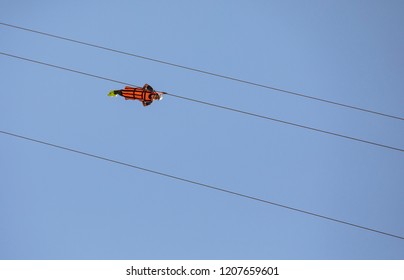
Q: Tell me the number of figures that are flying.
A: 1